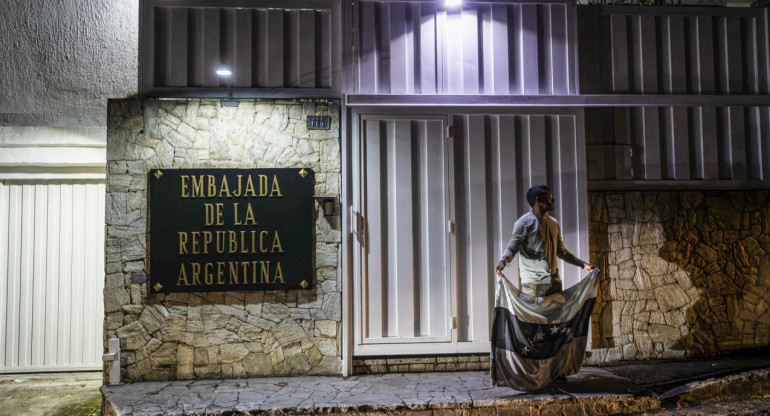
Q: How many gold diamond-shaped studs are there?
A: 4